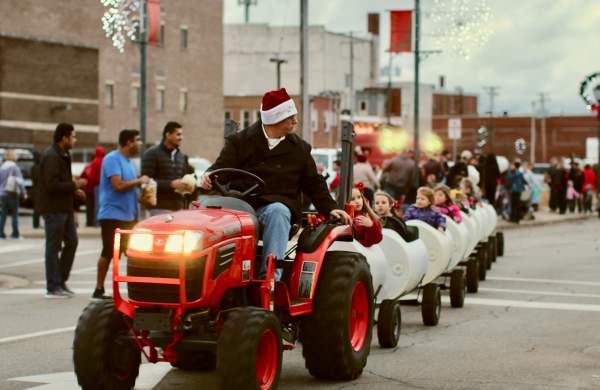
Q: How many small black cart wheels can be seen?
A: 8